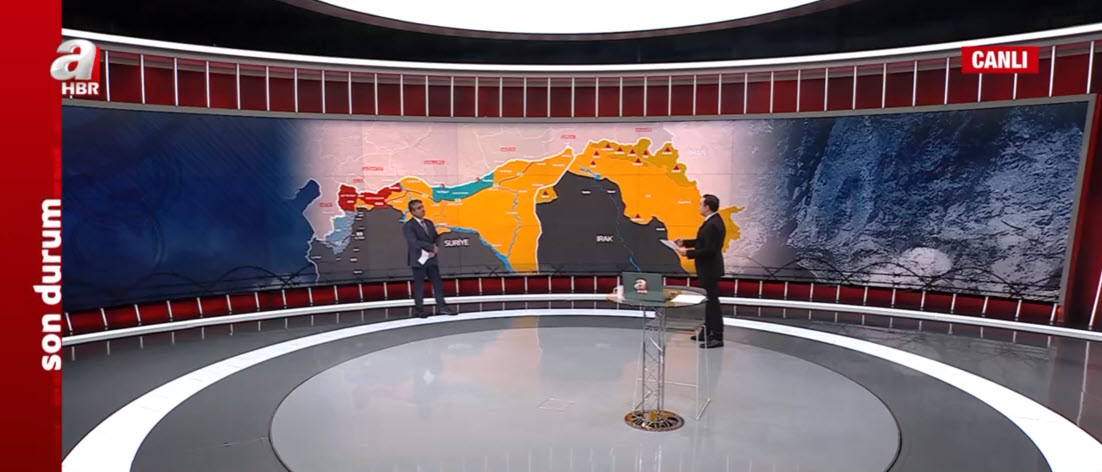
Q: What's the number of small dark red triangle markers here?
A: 11